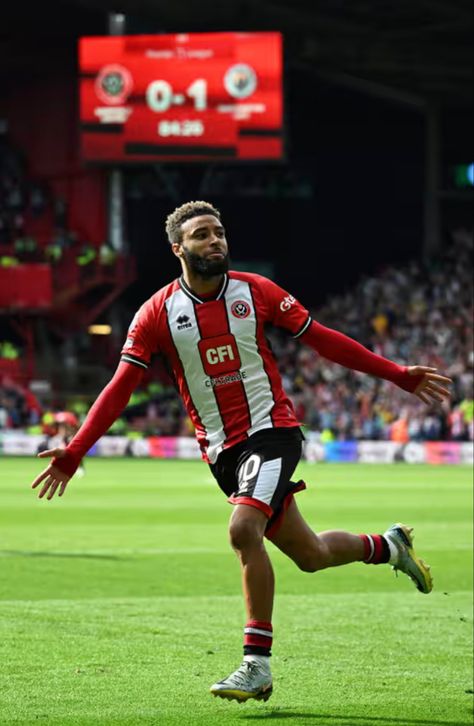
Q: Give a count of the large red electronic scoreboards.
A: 1